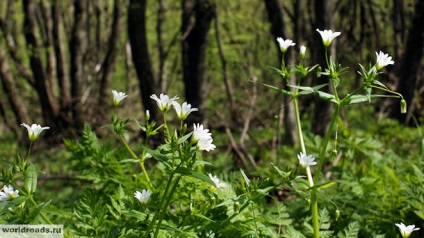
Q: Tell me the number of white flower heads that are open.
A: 14